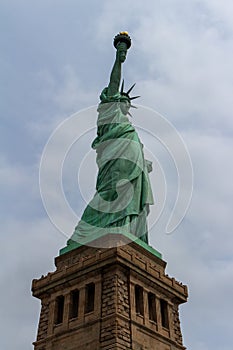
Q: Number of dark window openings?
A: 6